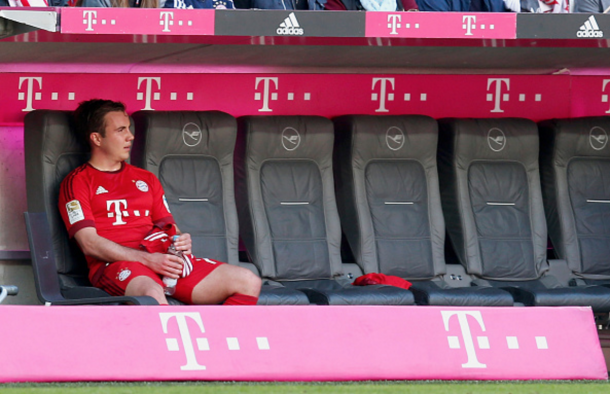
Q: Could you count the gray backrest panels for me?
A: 6